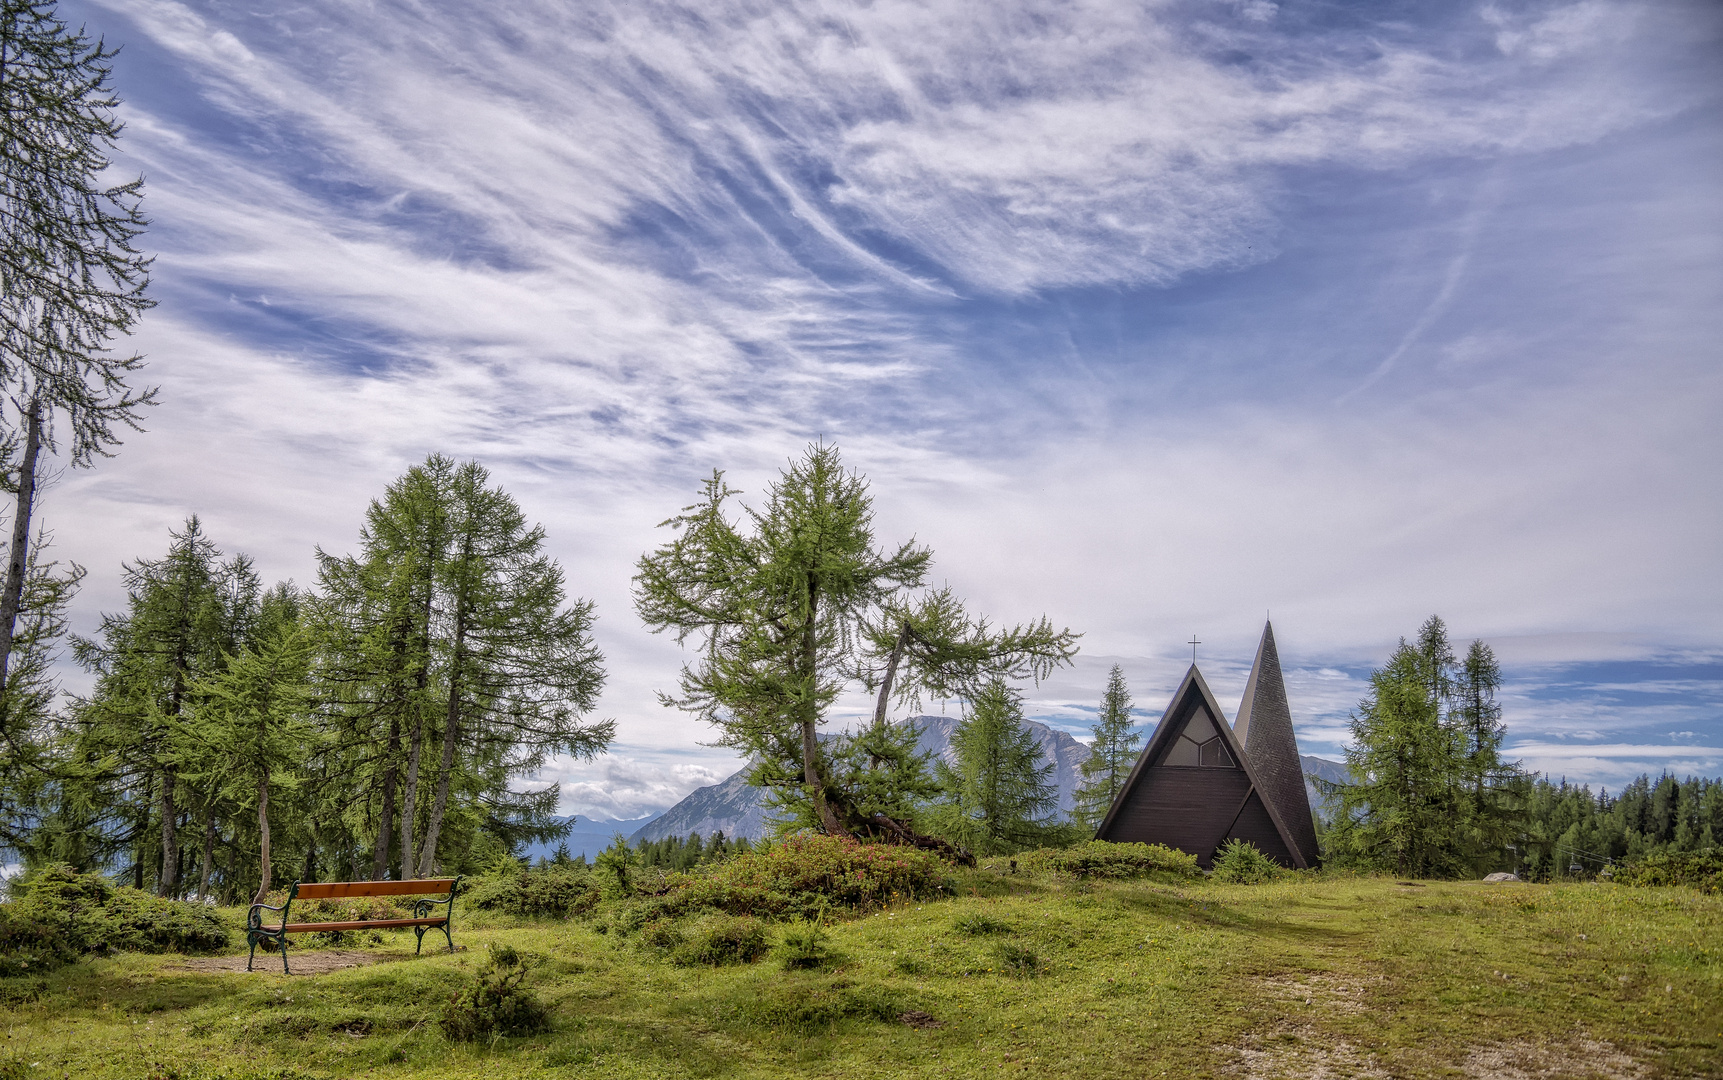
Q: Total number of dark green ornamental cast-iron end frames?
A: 2